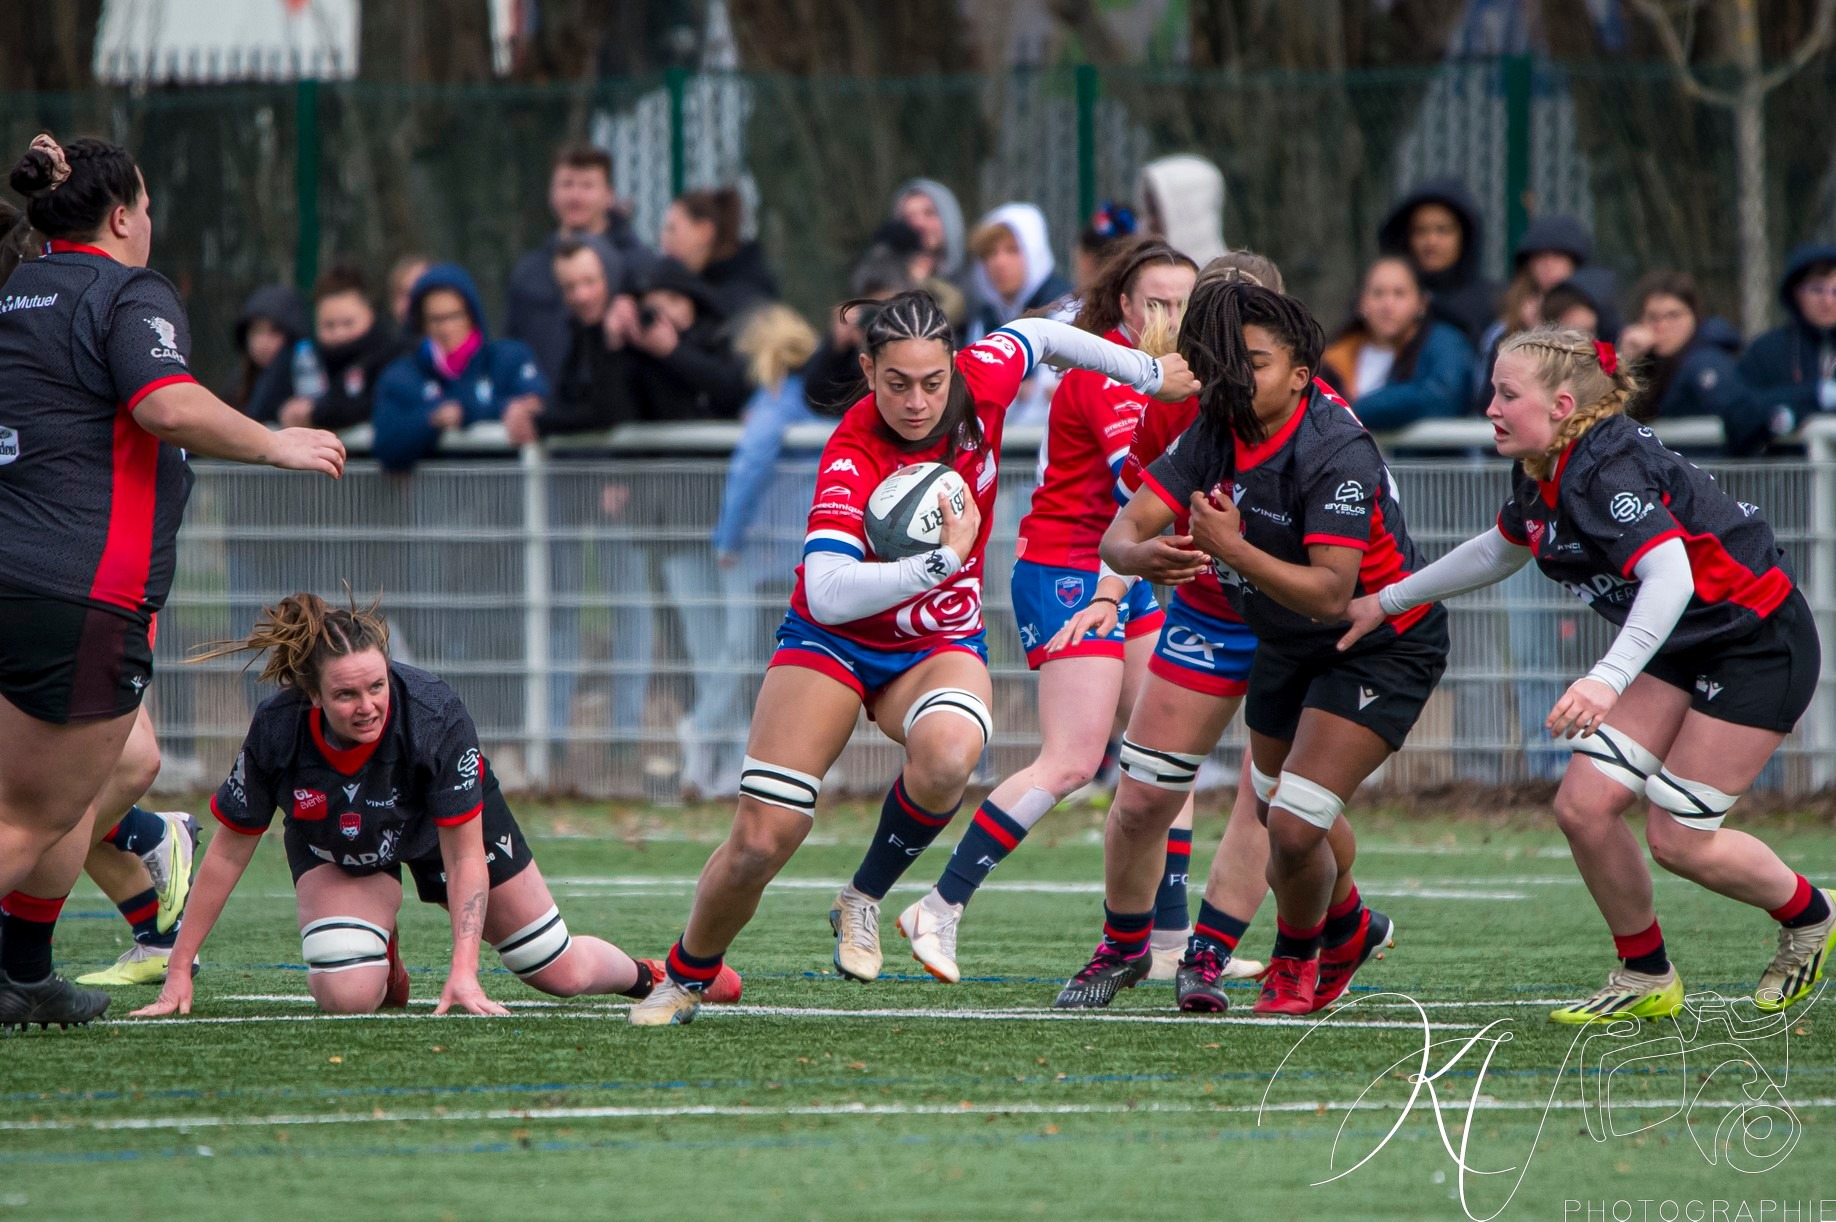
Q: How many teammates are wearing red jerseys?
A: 3